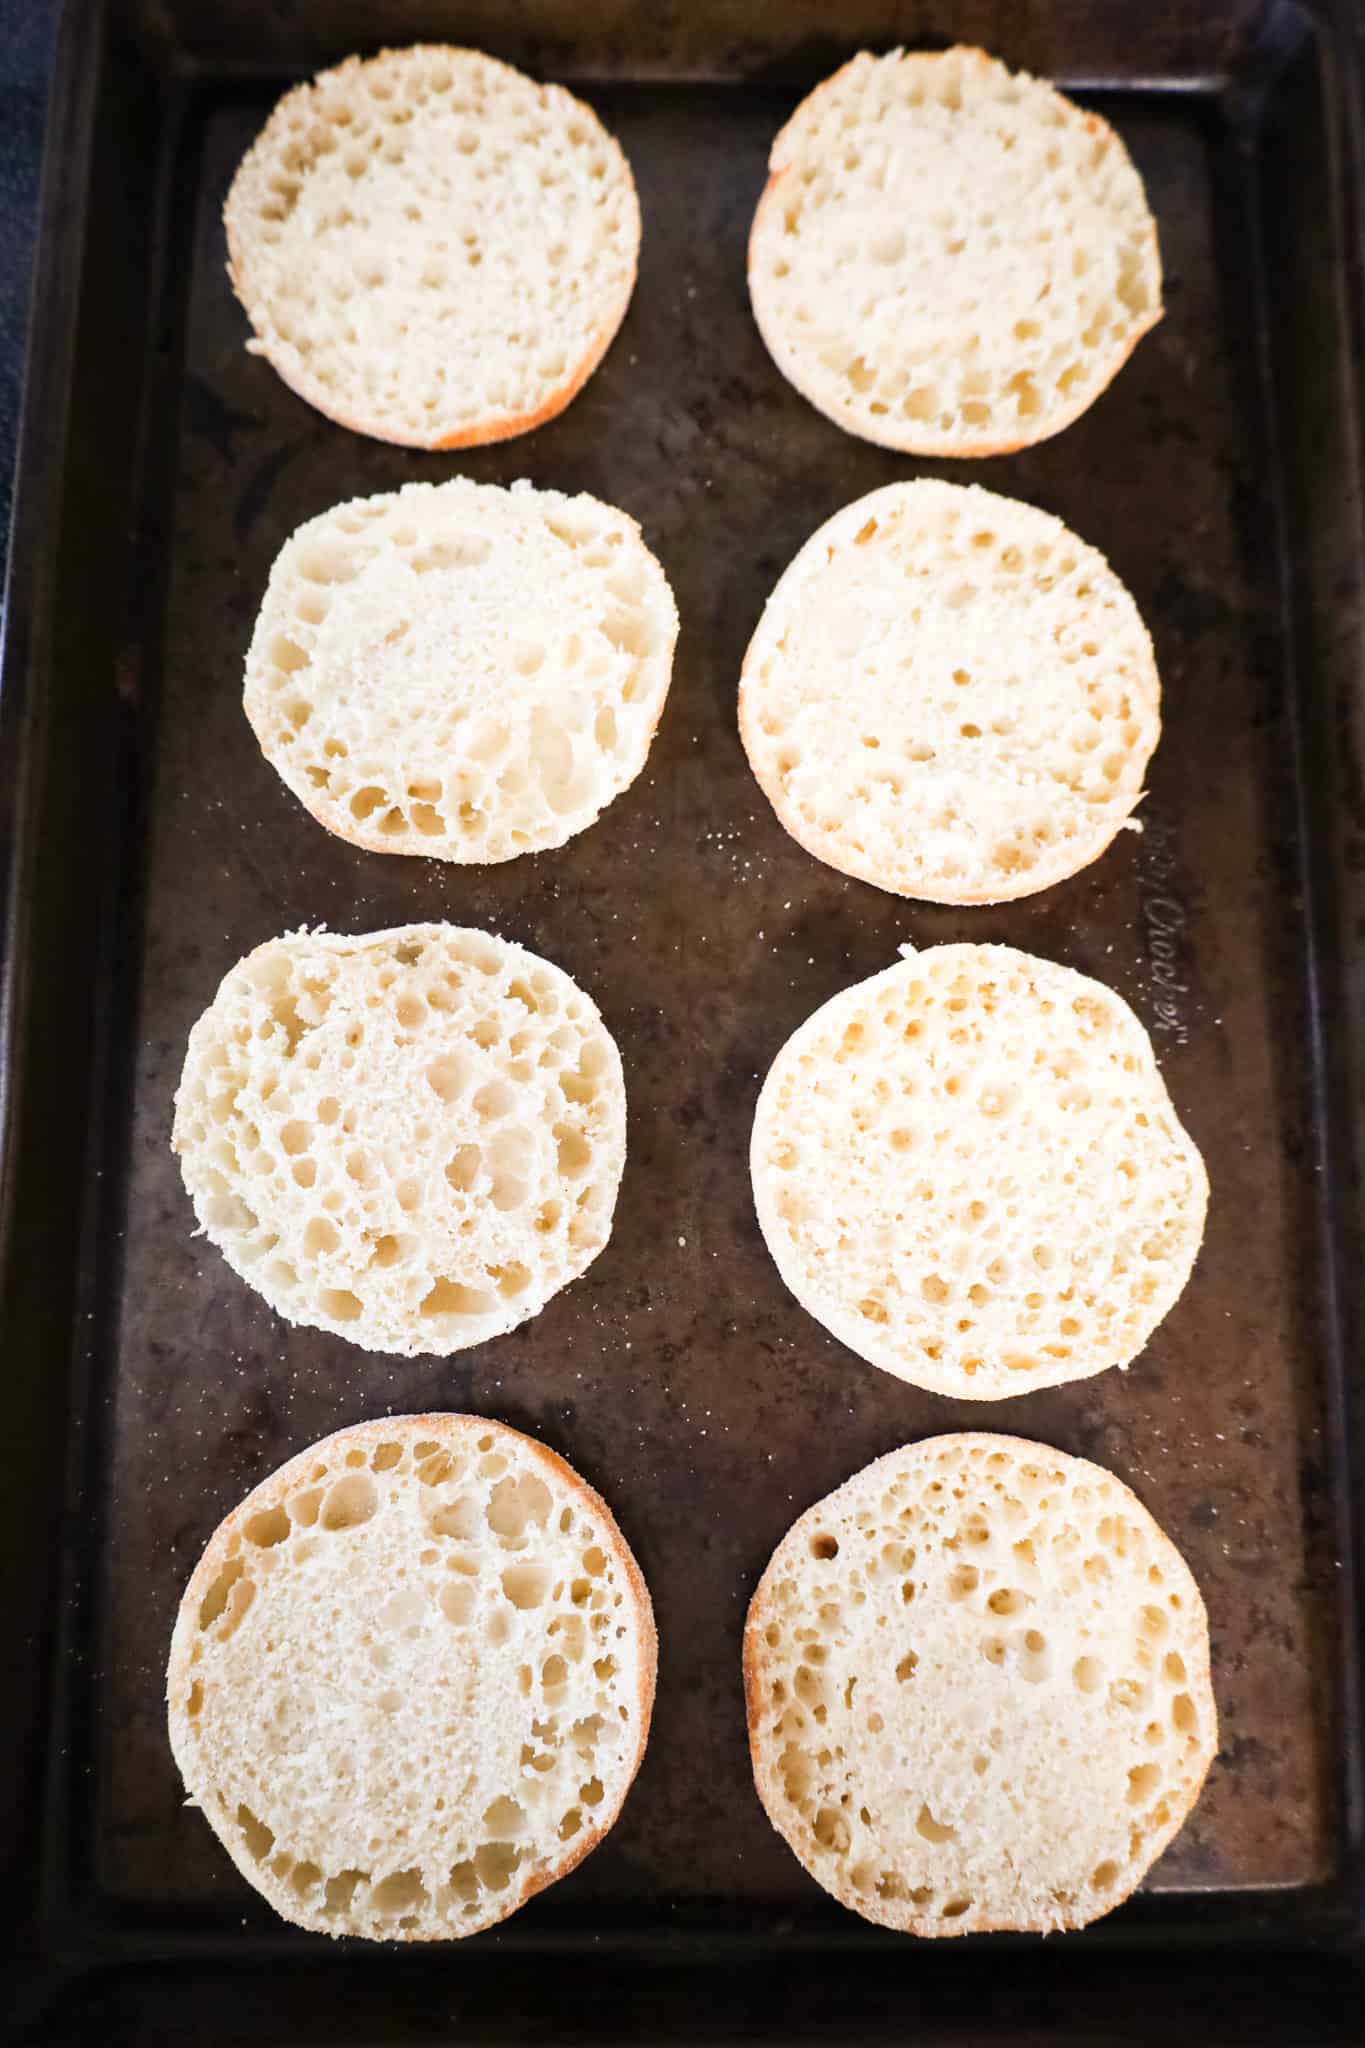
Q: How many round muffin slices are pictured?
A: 8